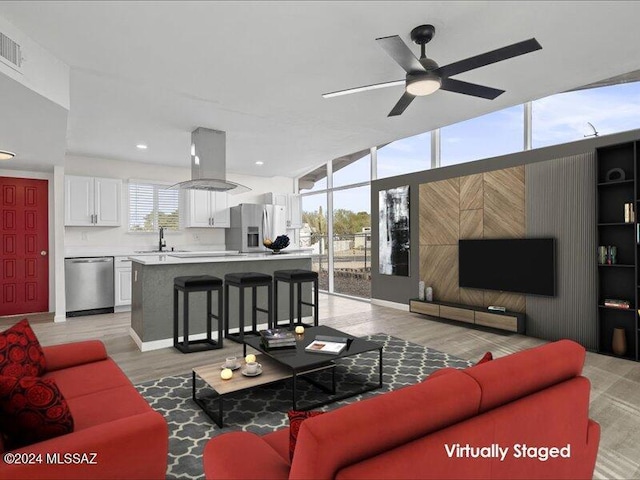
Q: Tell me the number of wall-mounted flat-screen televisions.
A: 1